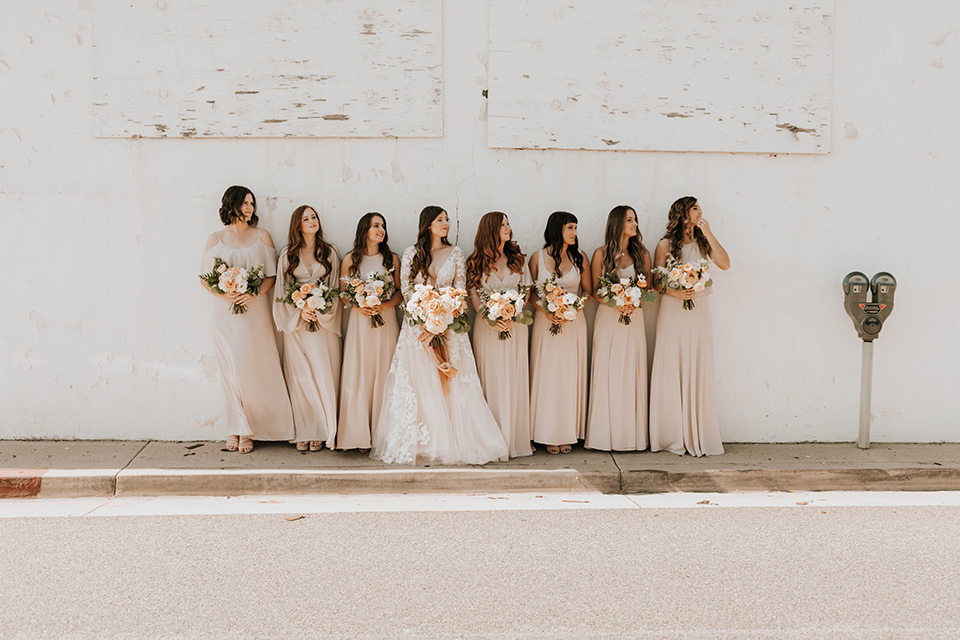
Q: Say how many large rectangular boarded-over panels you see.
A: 2